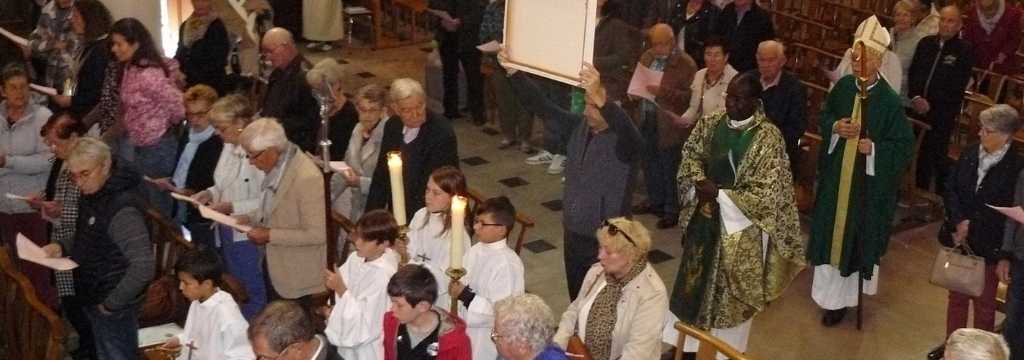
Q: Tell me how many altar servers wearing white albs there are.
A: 4